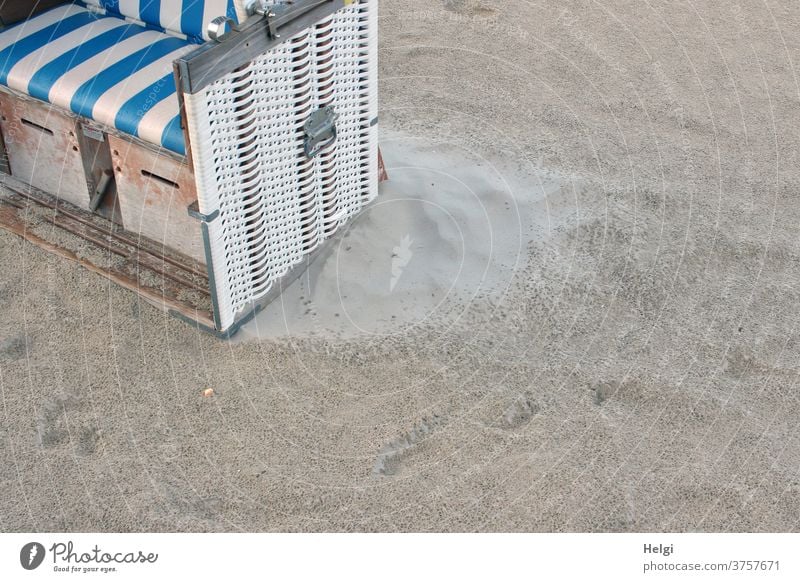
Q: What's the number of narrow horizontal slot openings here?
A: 2